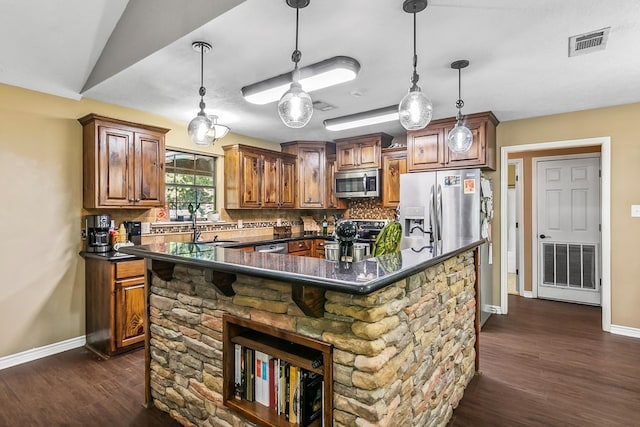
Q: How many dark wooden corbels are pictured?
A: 3